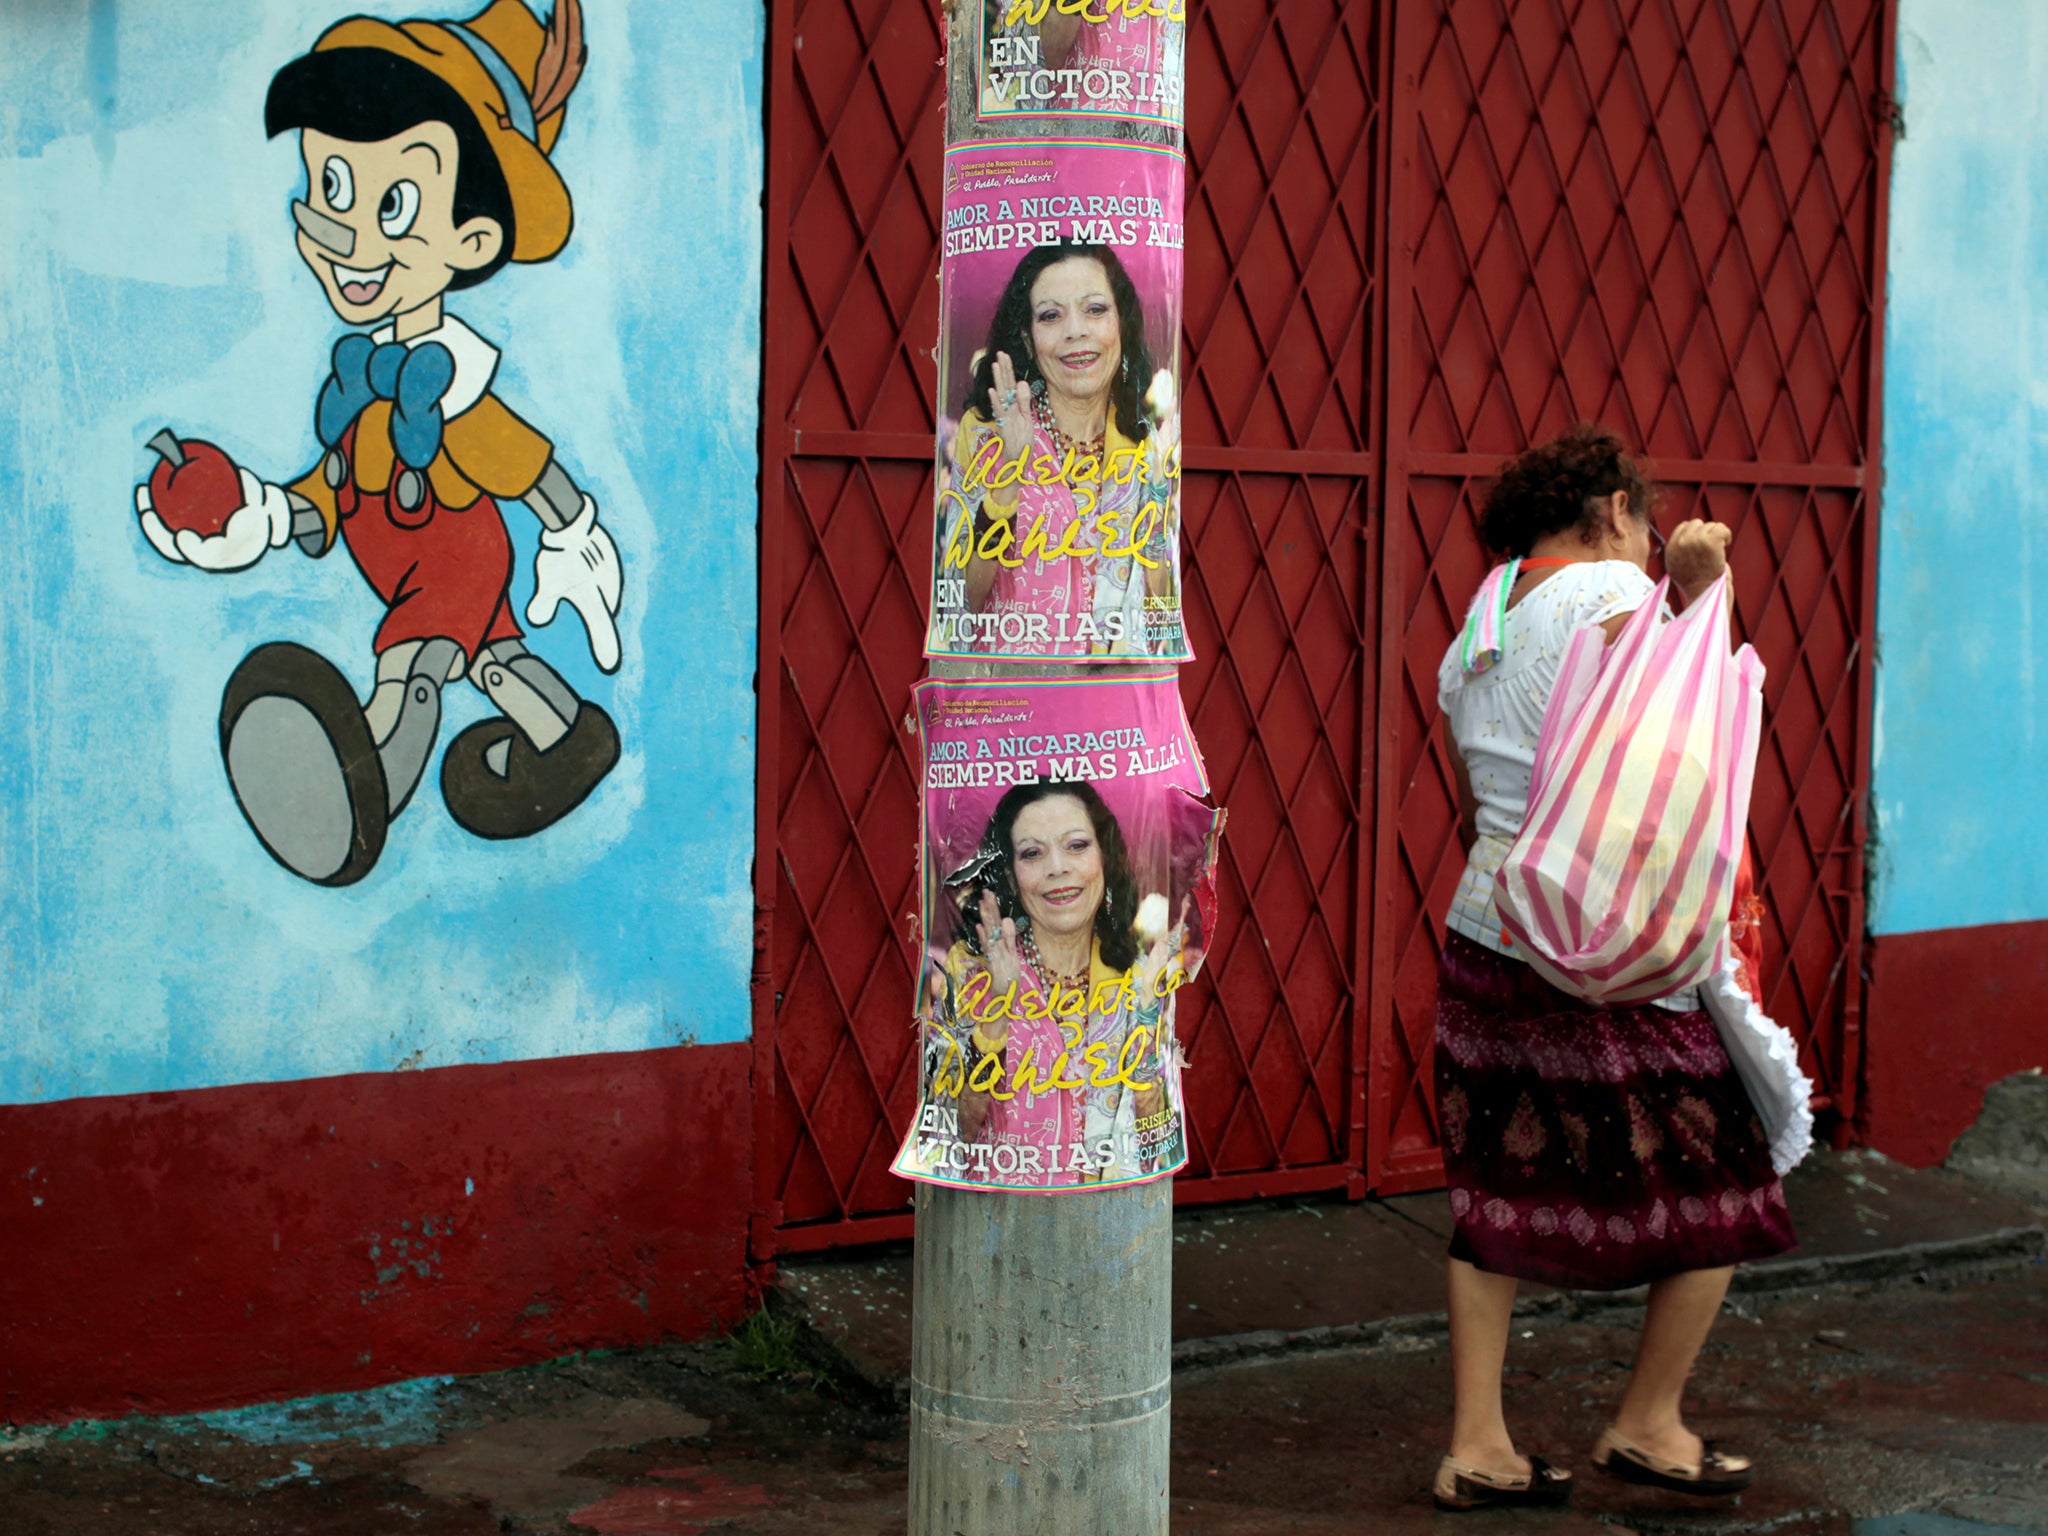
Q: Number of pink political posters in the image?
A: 3